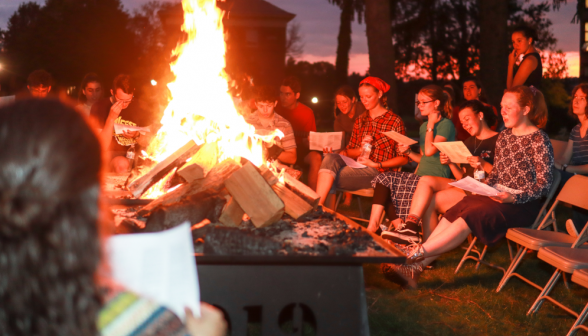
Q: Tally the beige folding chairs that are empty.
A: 3